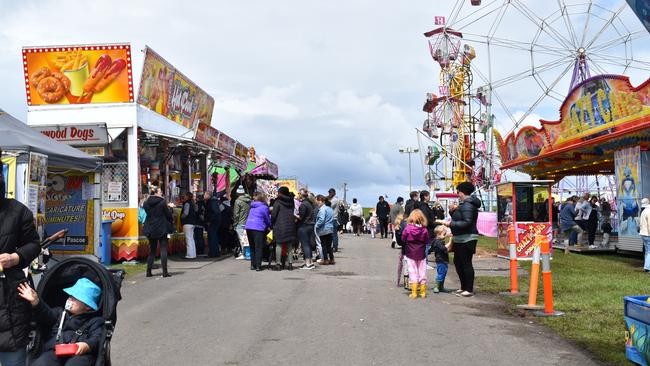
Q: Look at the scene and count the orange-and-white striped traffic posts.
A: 3